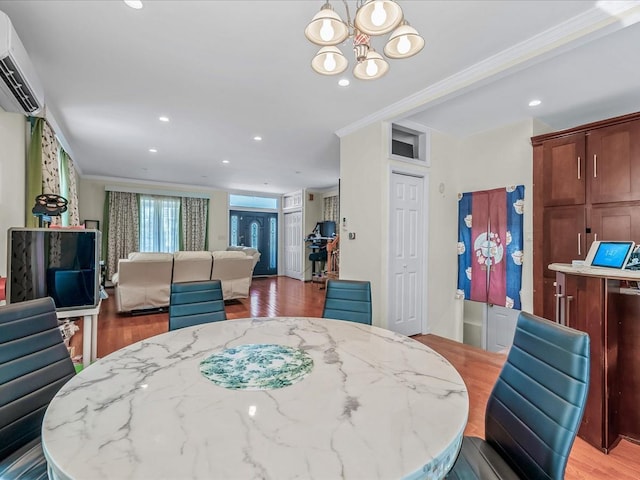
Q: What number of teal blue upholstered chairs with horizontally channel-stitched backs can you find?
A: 4